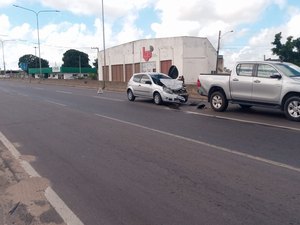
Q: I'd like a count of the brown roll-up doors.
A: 5